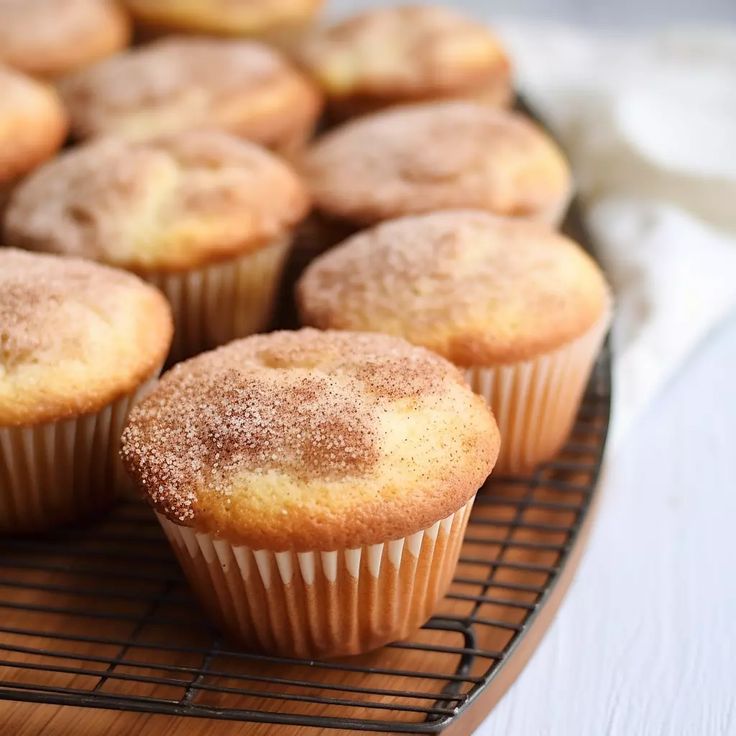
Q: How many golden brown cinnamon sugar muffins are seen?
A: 10